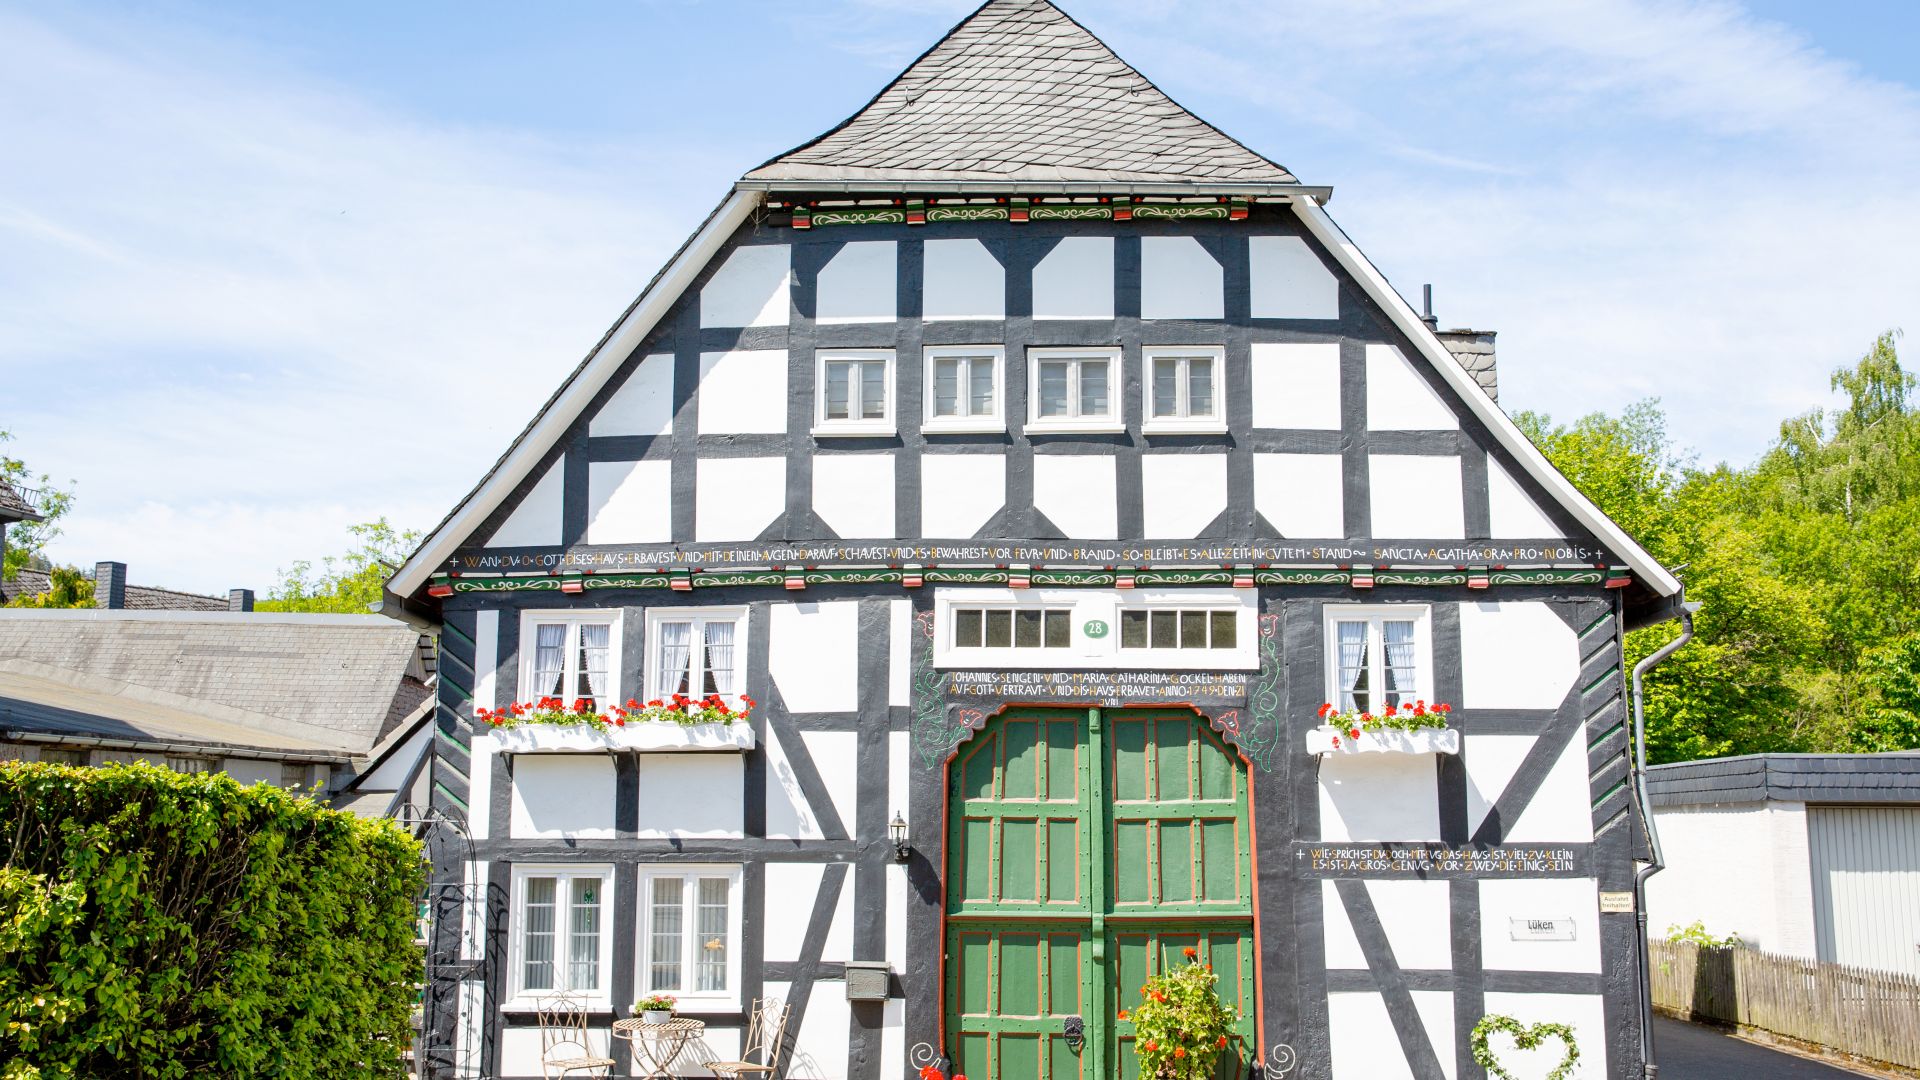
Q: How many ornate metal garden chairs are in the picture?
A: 2